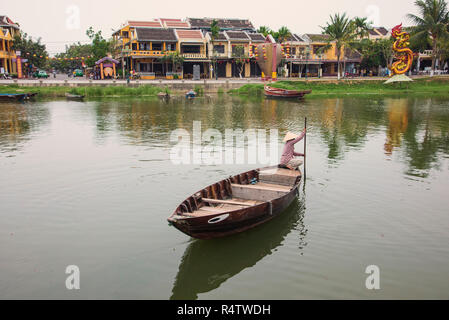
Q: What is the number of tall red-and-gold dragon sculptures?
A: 1